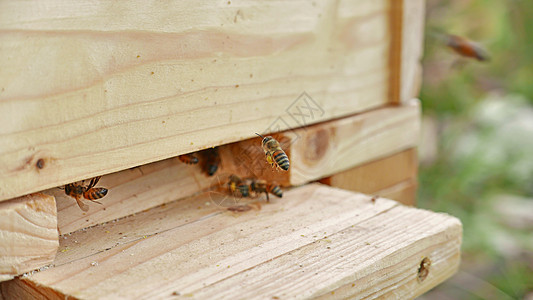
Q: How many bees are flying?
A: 2